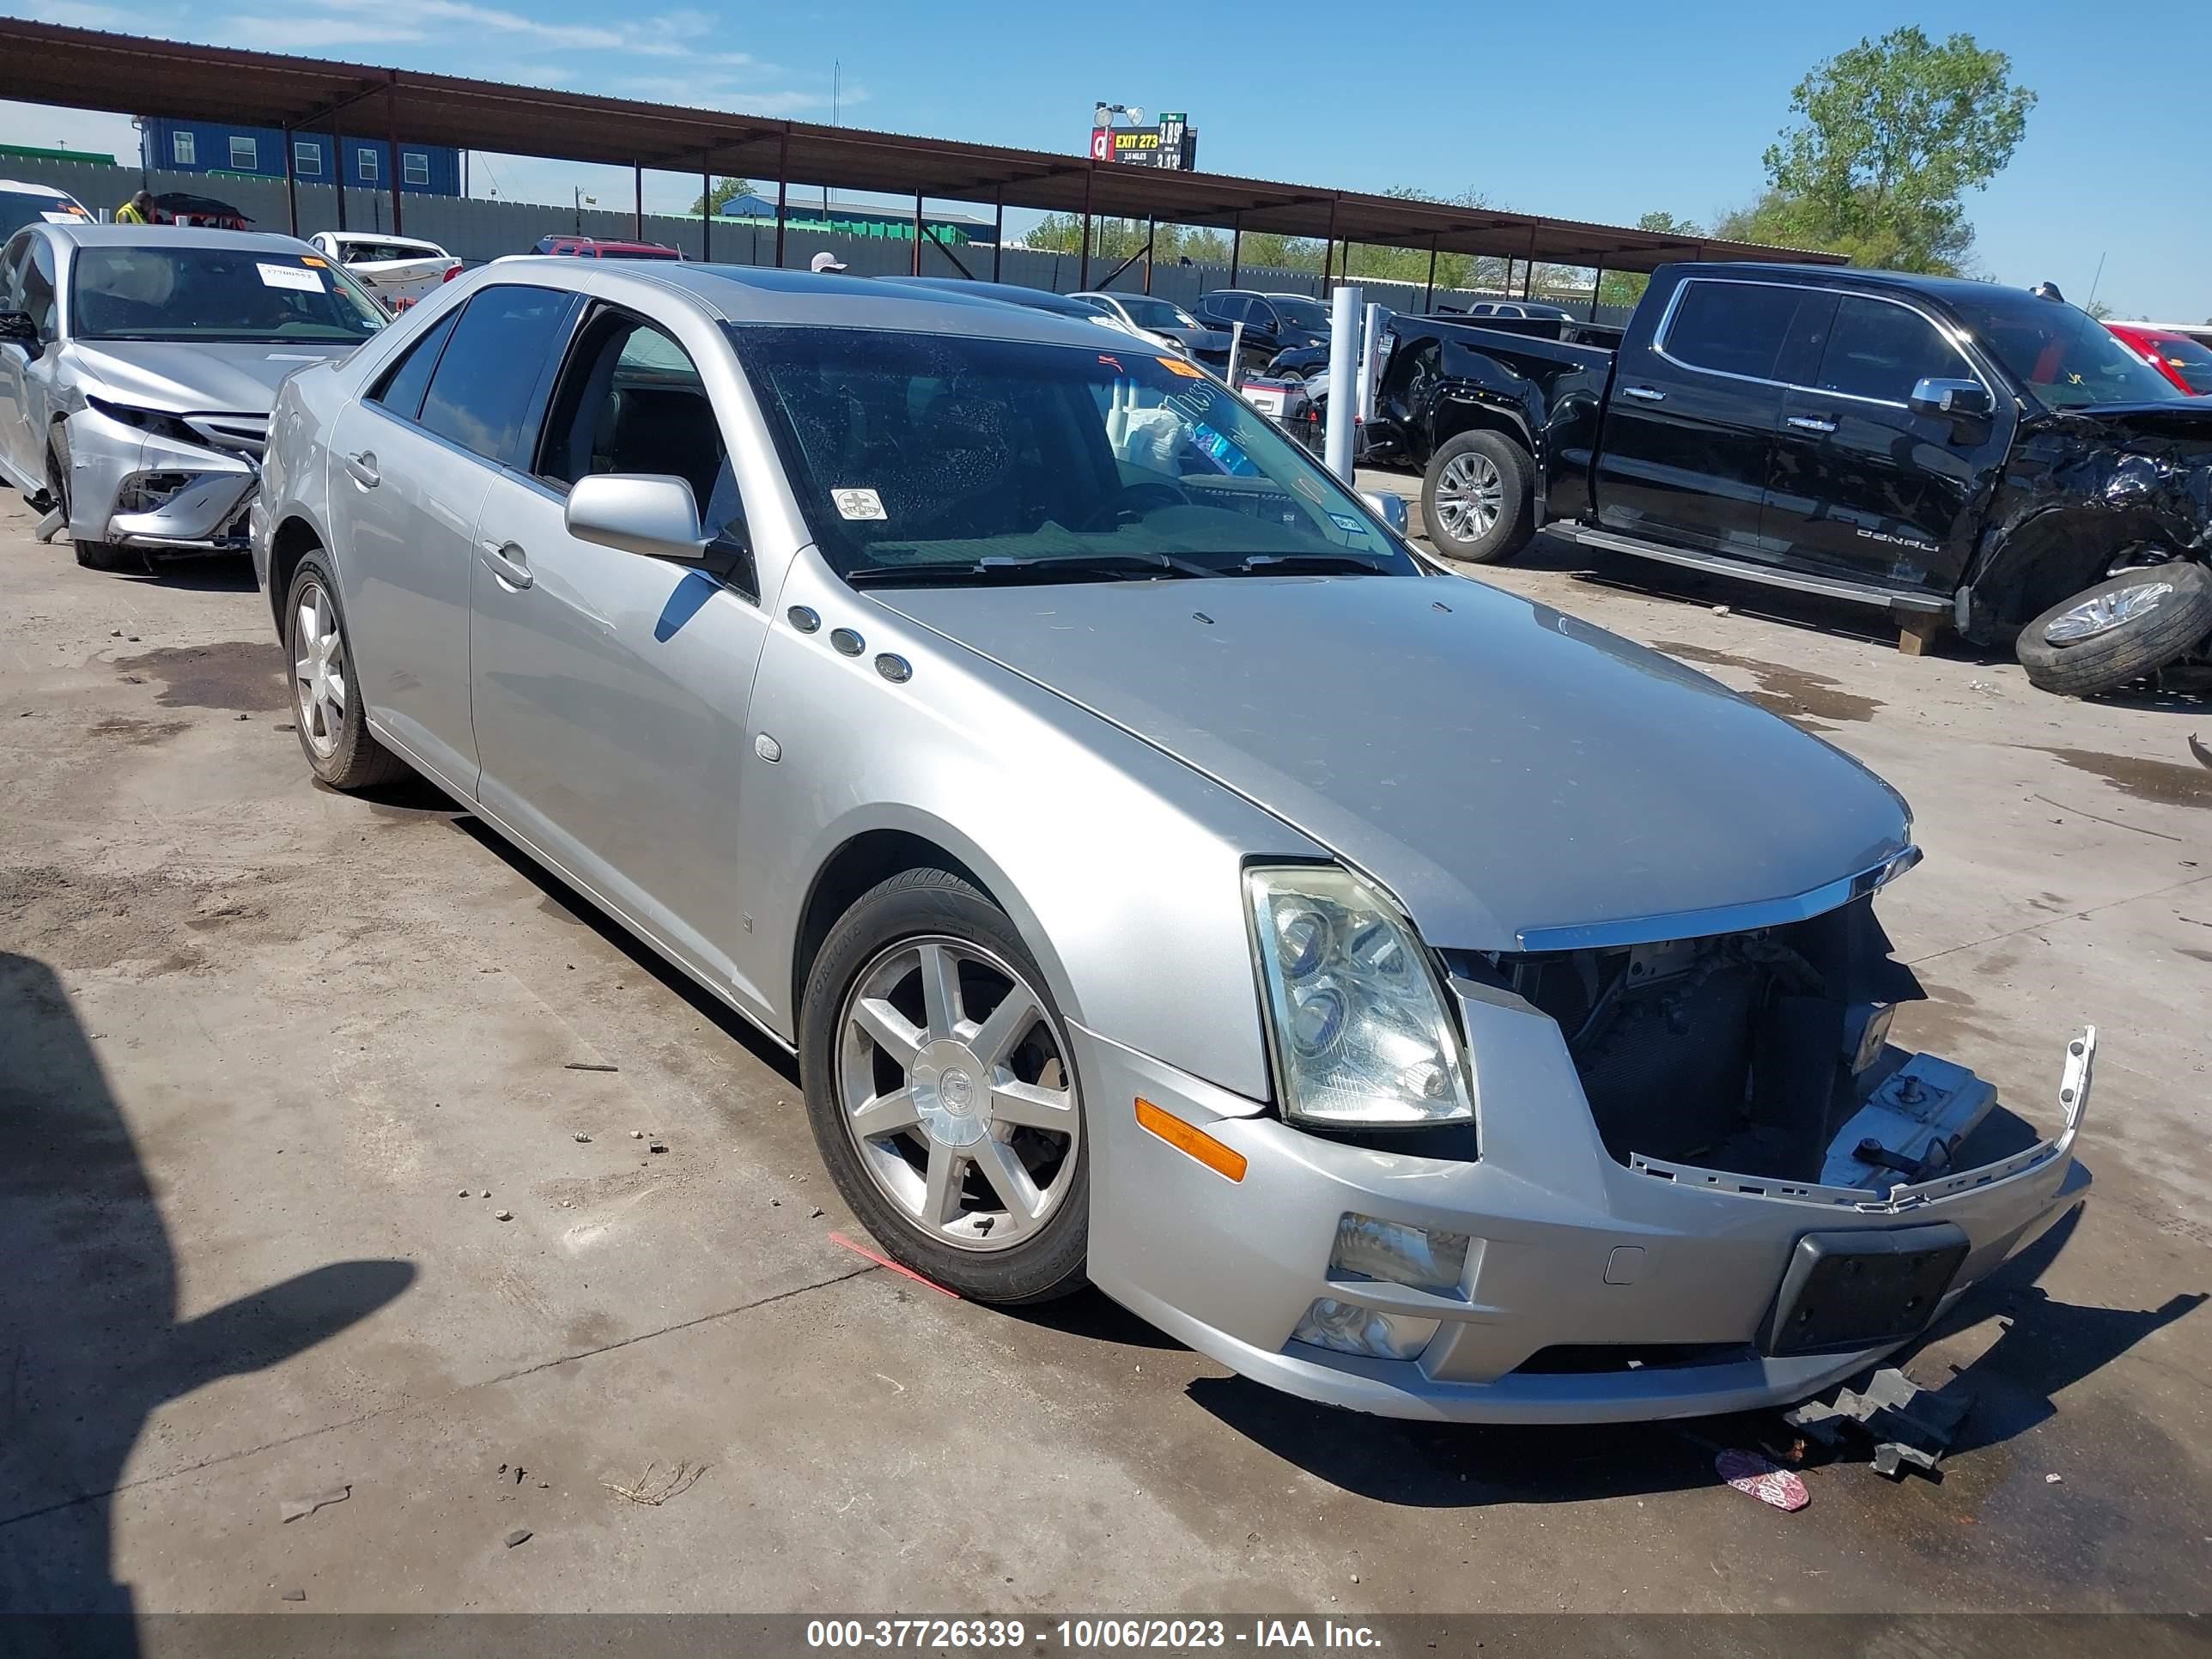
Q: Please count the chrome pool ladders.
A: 0